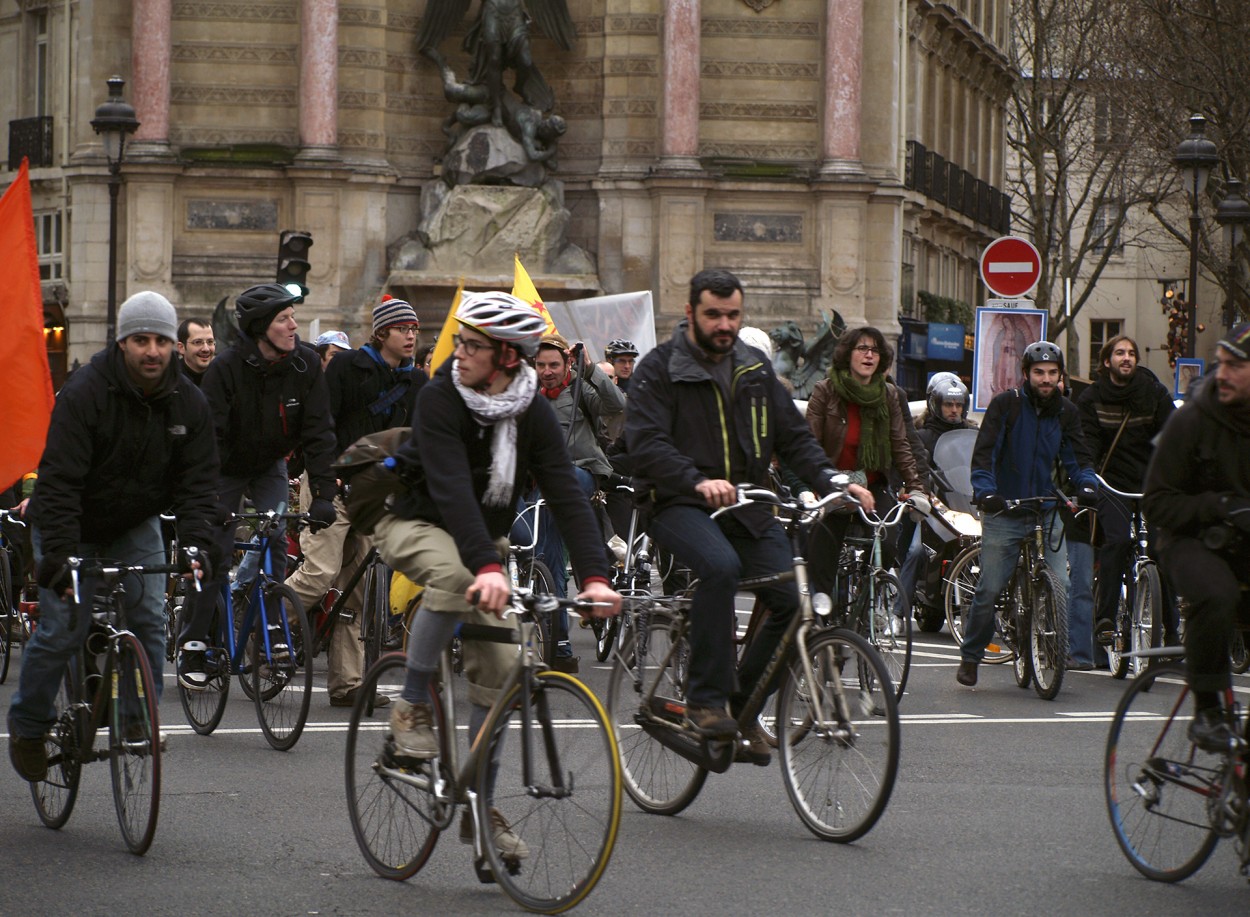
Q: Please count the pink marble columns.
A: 4